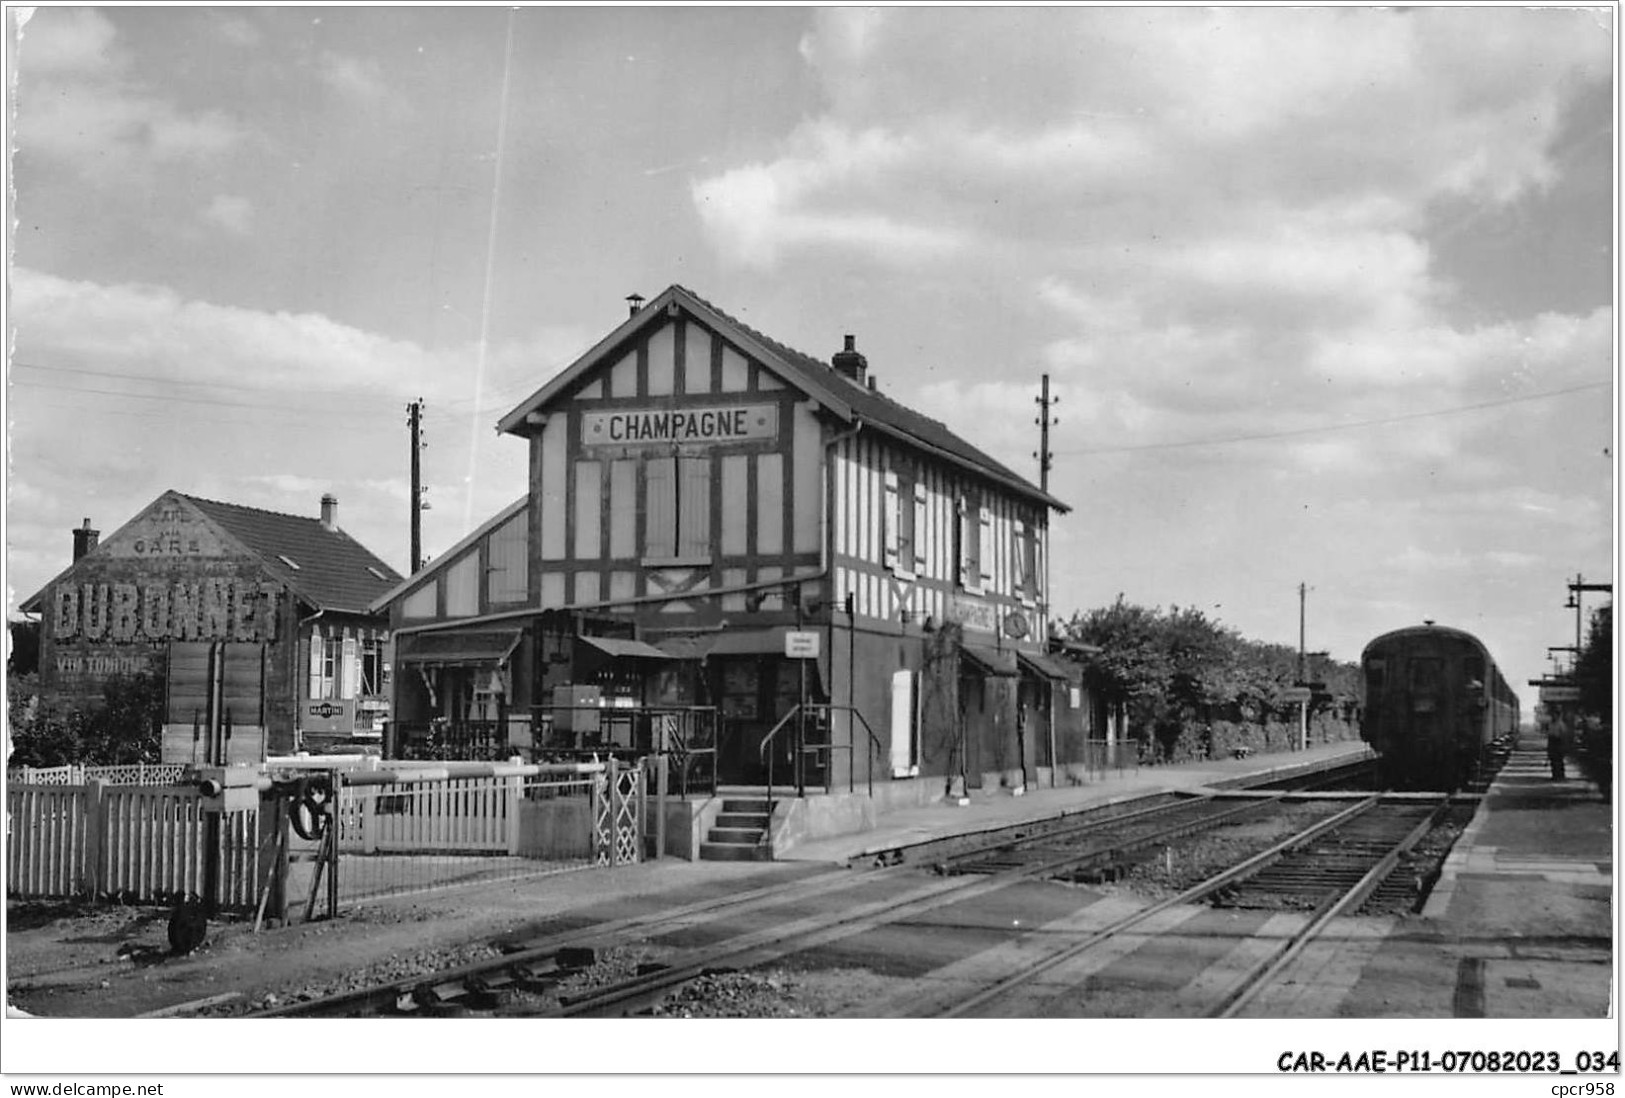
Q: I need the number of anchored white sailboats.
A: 0